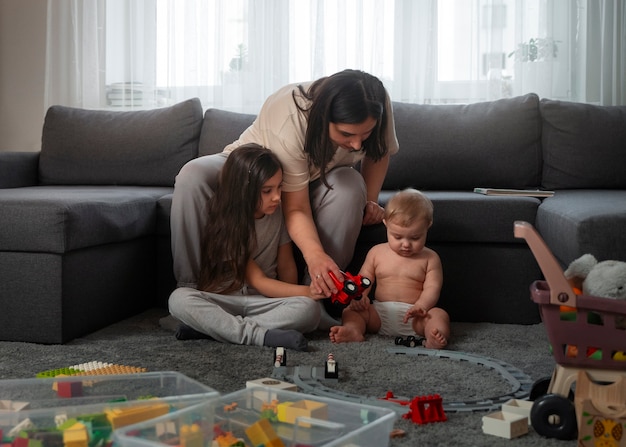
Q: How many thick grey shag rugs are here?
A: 1